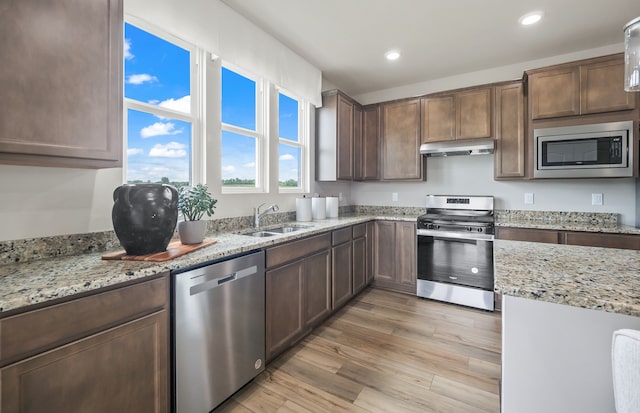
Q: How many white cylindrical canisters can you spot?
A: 3